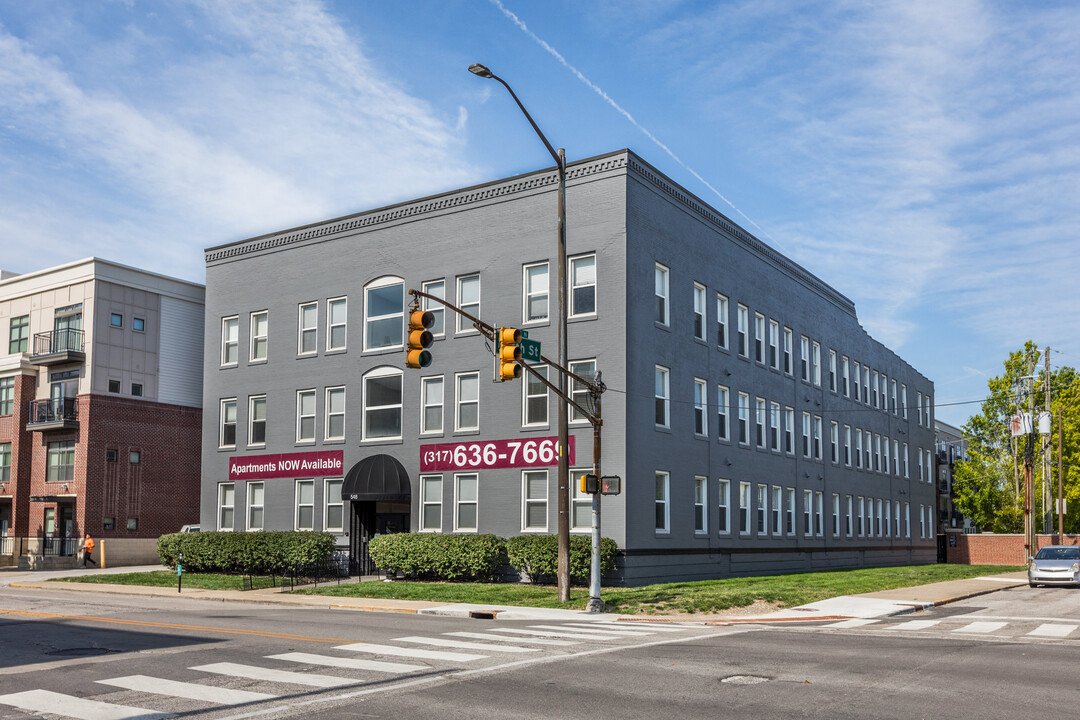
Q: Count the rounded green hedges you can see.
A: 3